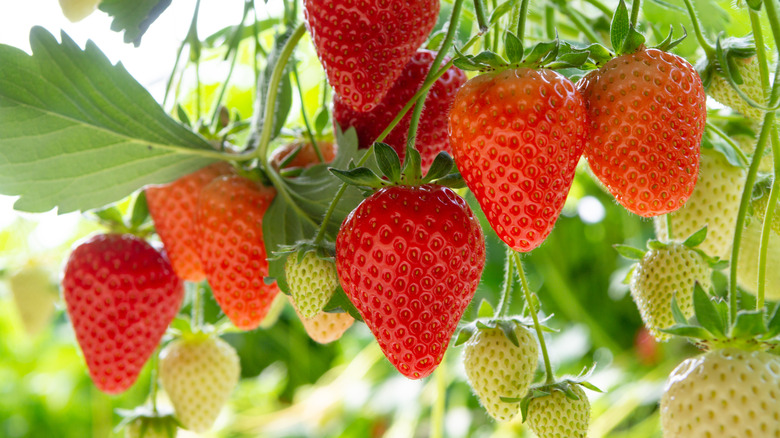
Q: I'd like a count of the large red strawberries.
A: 8